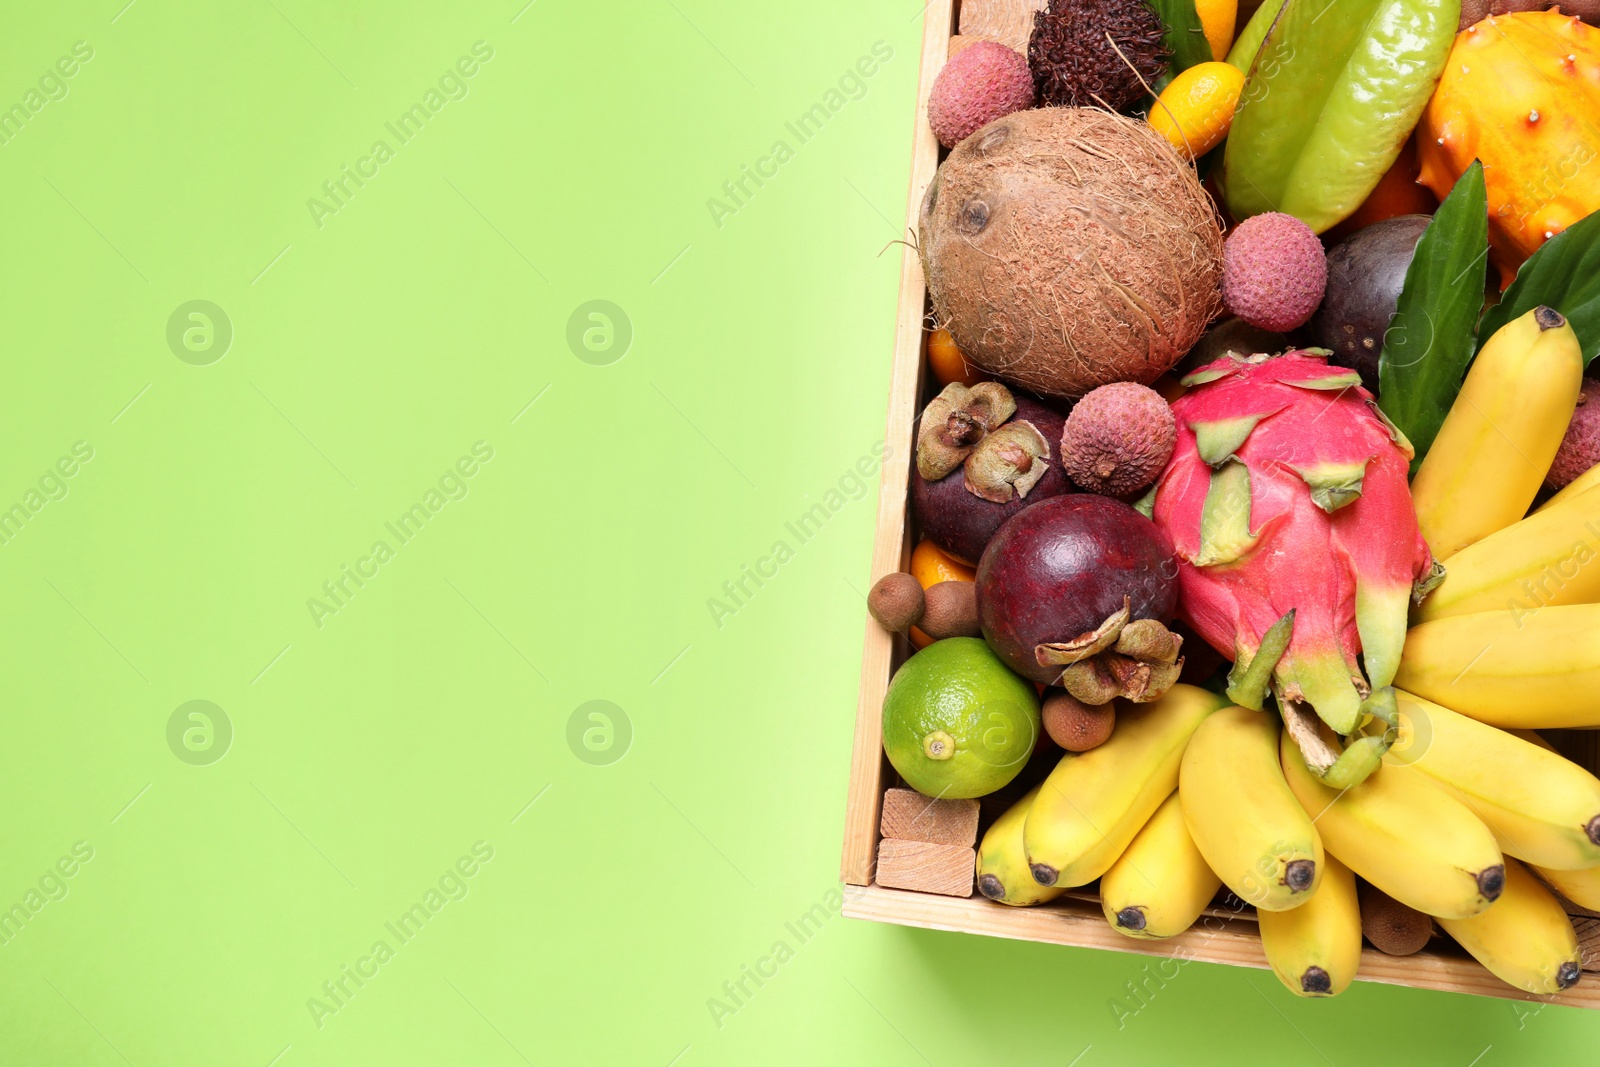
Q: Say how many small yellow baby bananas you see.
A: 13